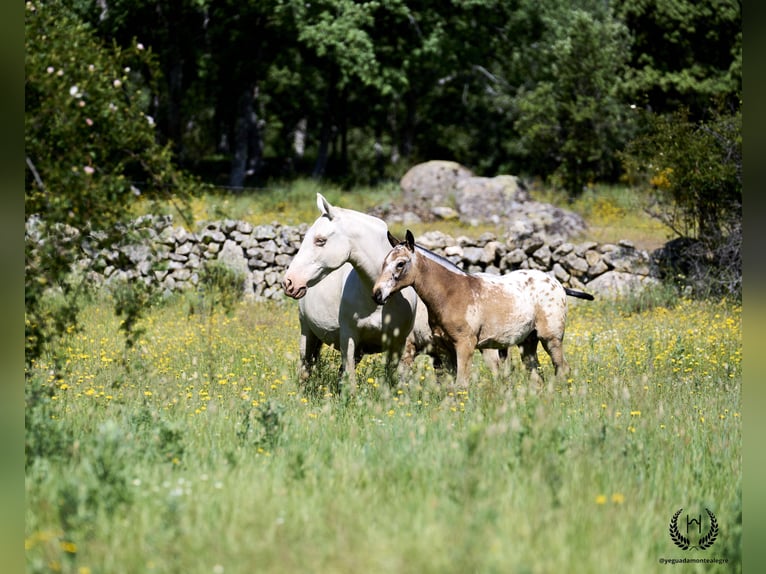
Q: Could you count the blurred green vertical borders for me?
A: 2